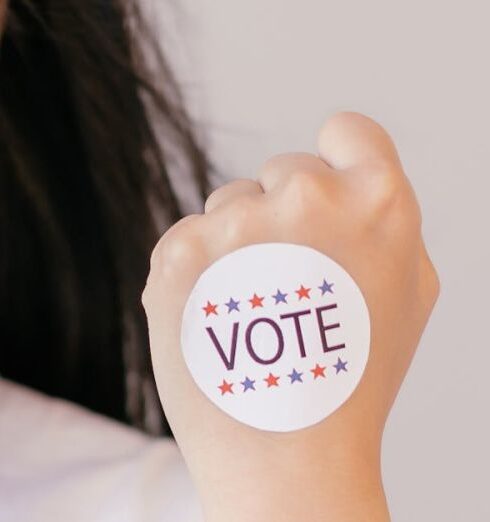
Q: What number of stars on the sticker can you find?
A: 12